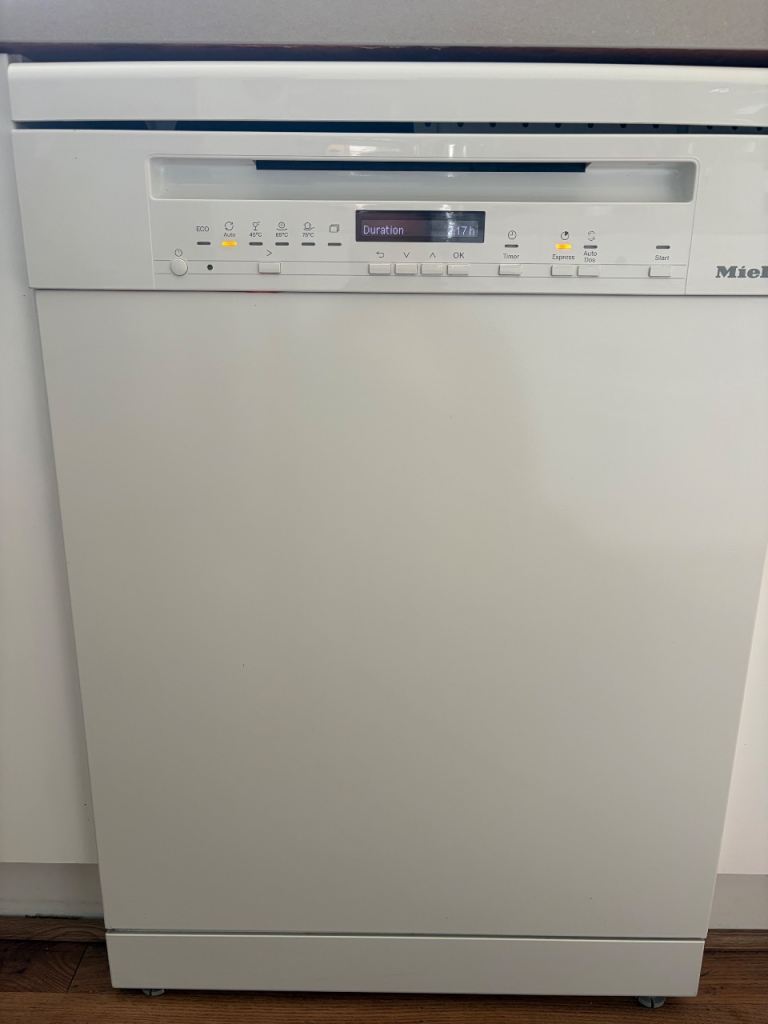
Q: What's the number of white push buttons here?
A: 10